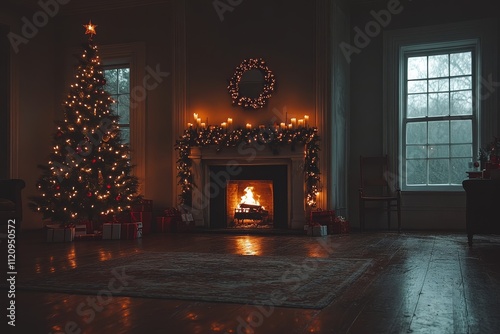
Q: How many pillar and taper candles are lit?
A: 12